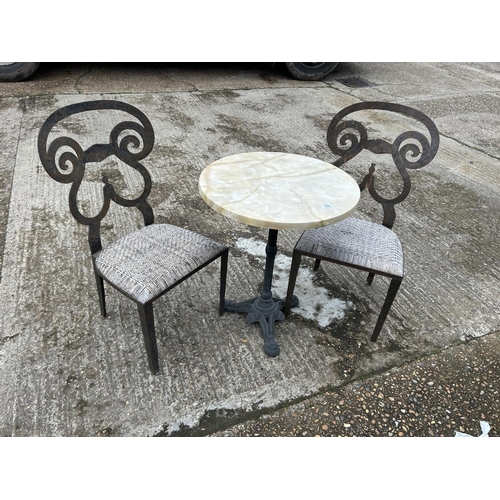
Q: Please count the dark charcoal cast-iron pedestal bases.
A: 1